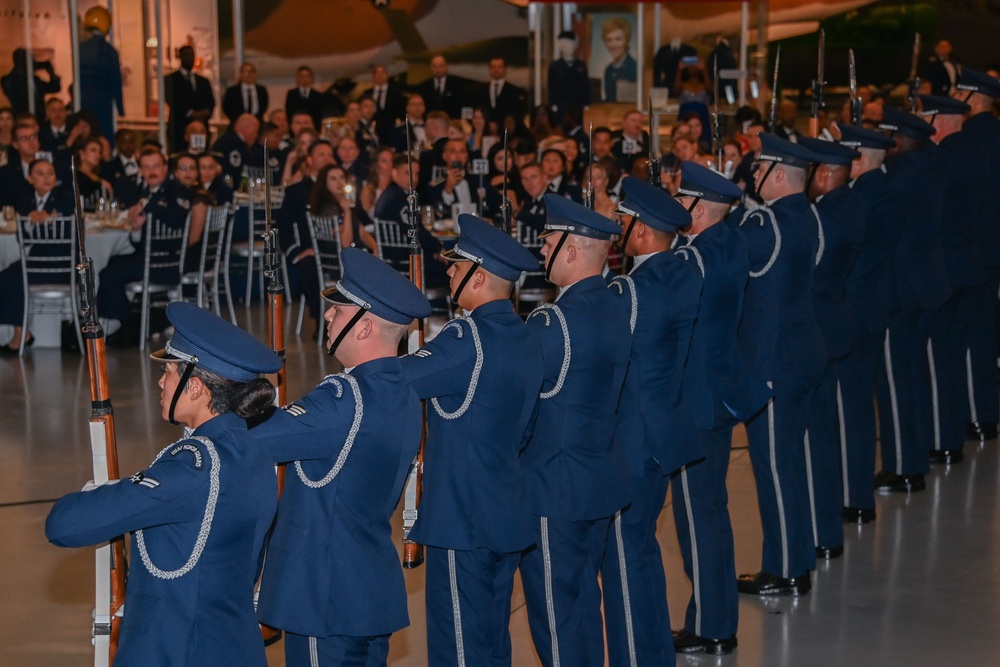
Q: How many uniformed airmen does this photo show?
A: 12